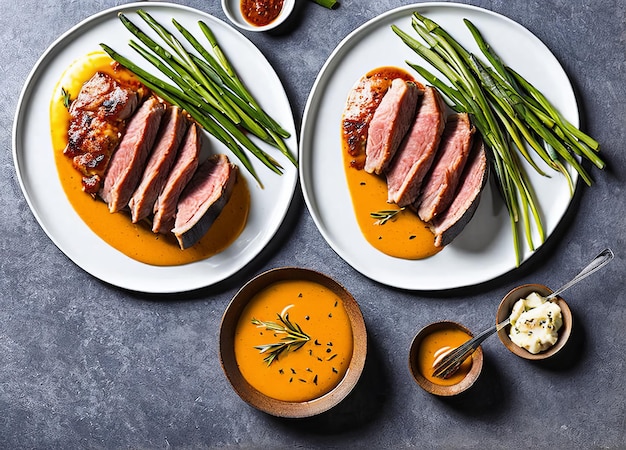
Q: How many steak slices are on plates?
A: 8